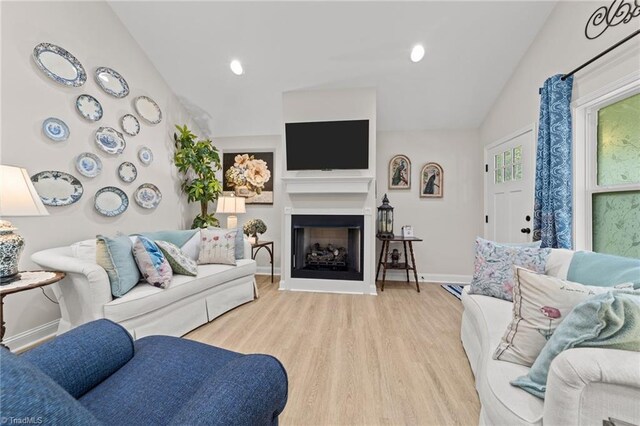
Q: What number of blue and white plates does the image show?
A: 13